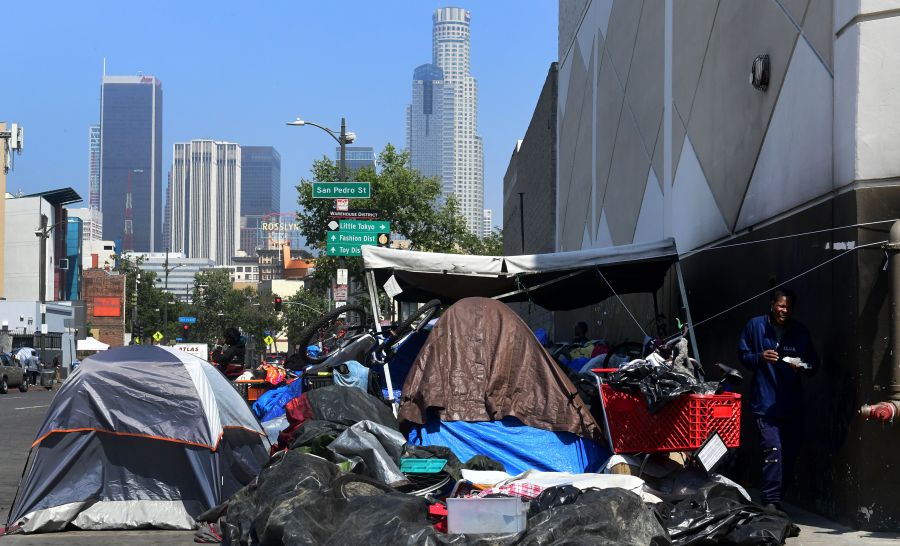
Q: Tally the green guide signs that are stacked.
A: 3